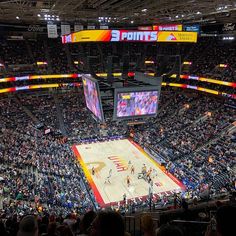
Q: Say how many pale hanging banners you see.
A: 5